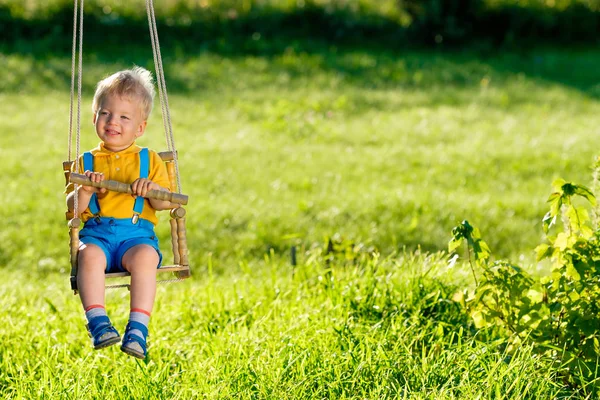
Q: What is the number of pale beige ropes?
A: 4